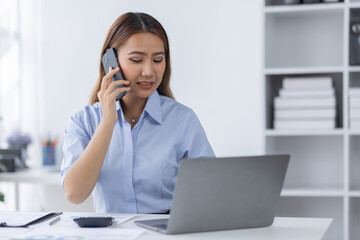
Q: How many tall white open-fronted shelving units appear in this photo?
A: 1